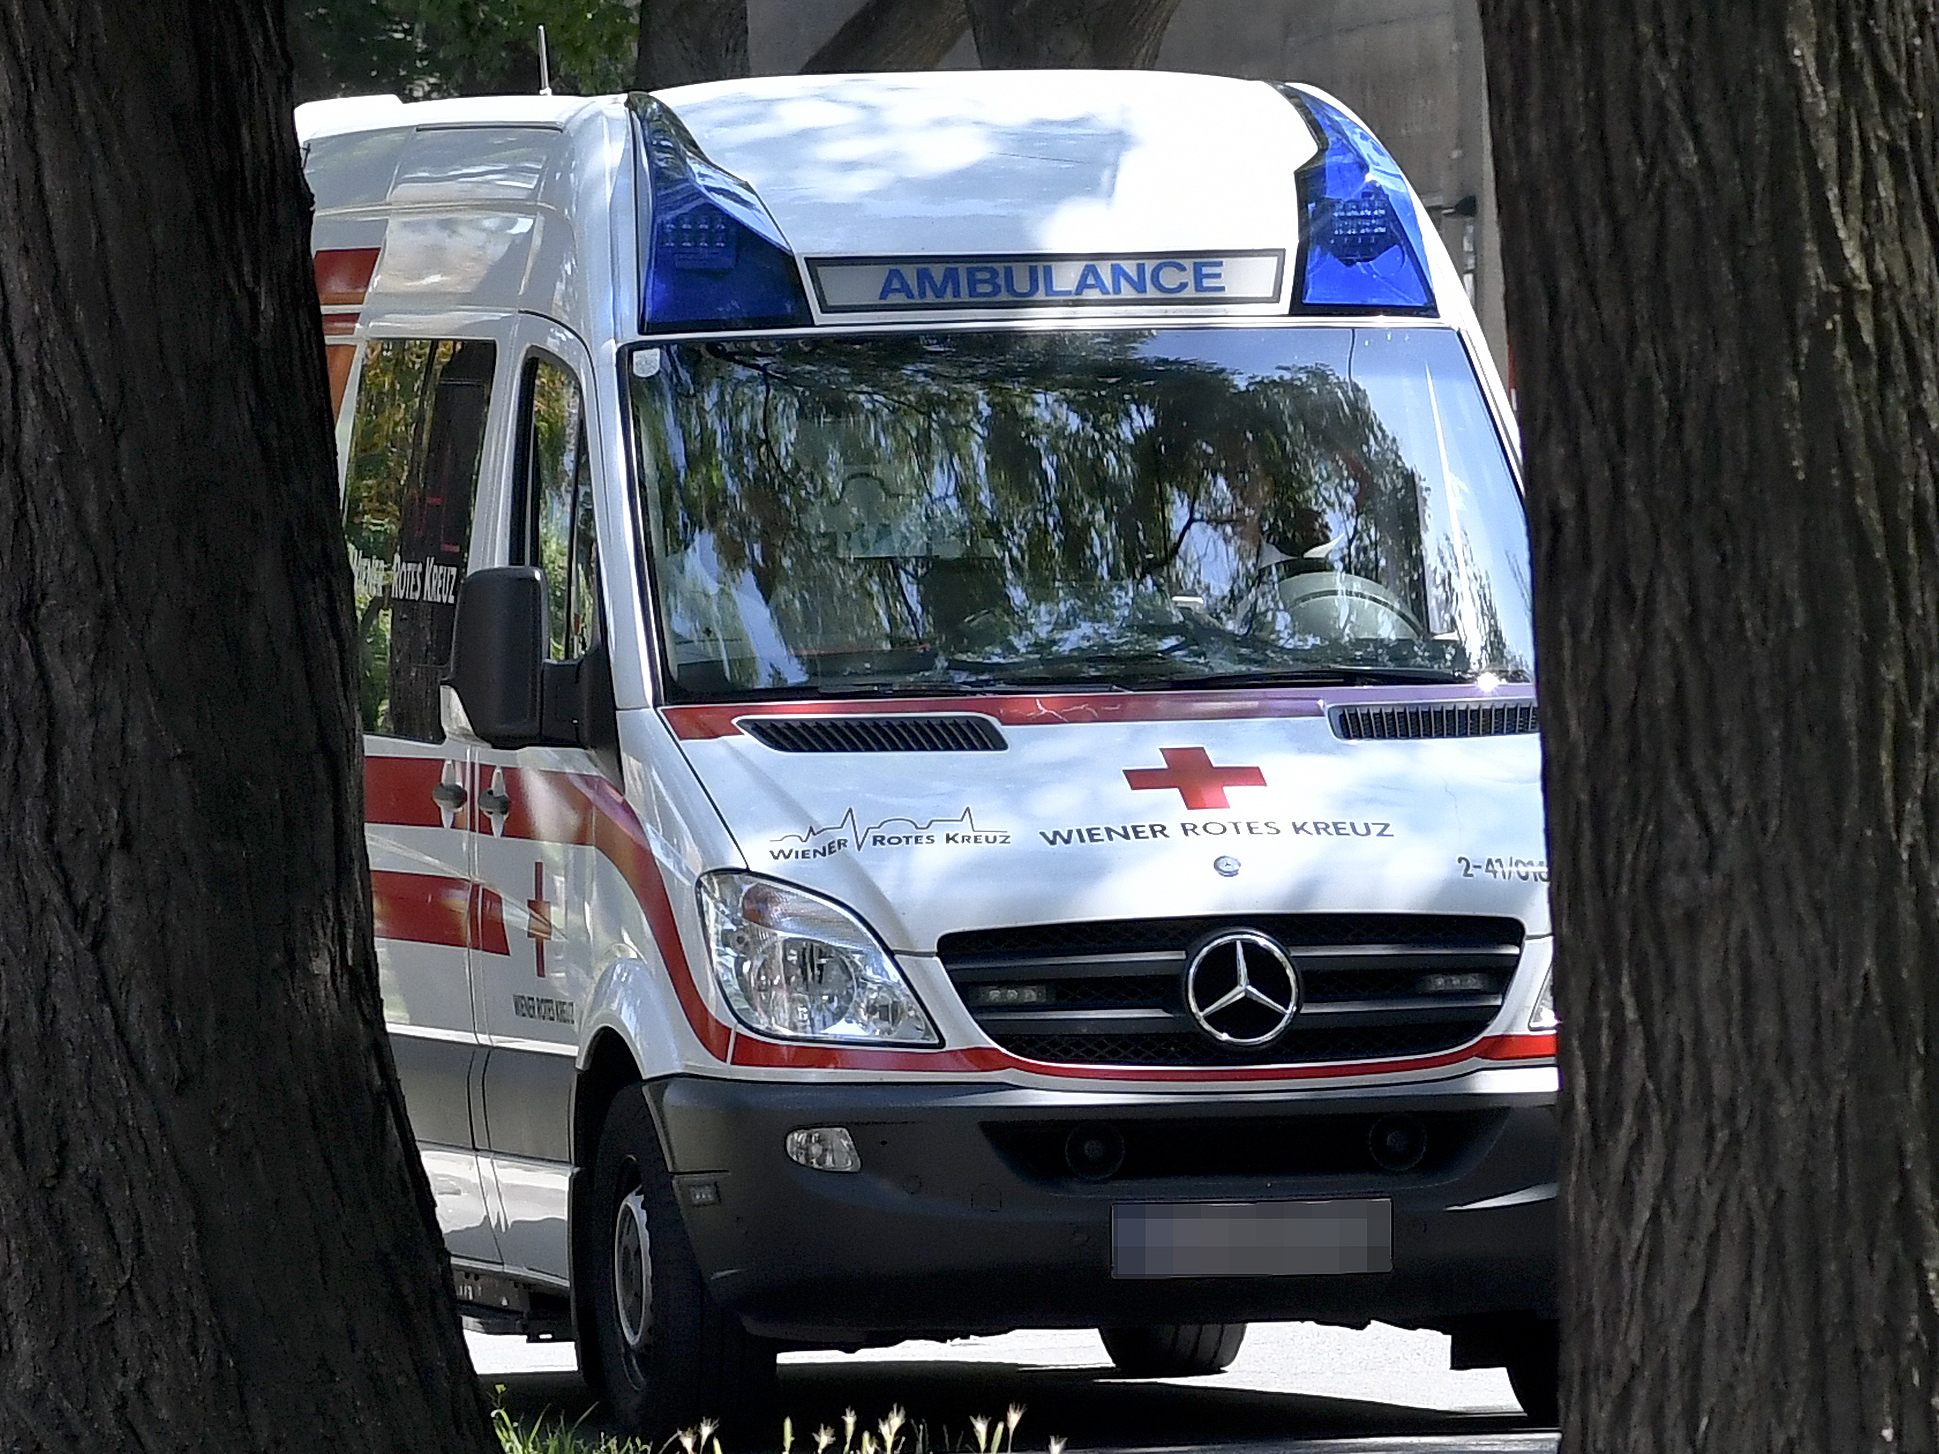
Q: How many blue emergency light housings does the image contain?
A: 2